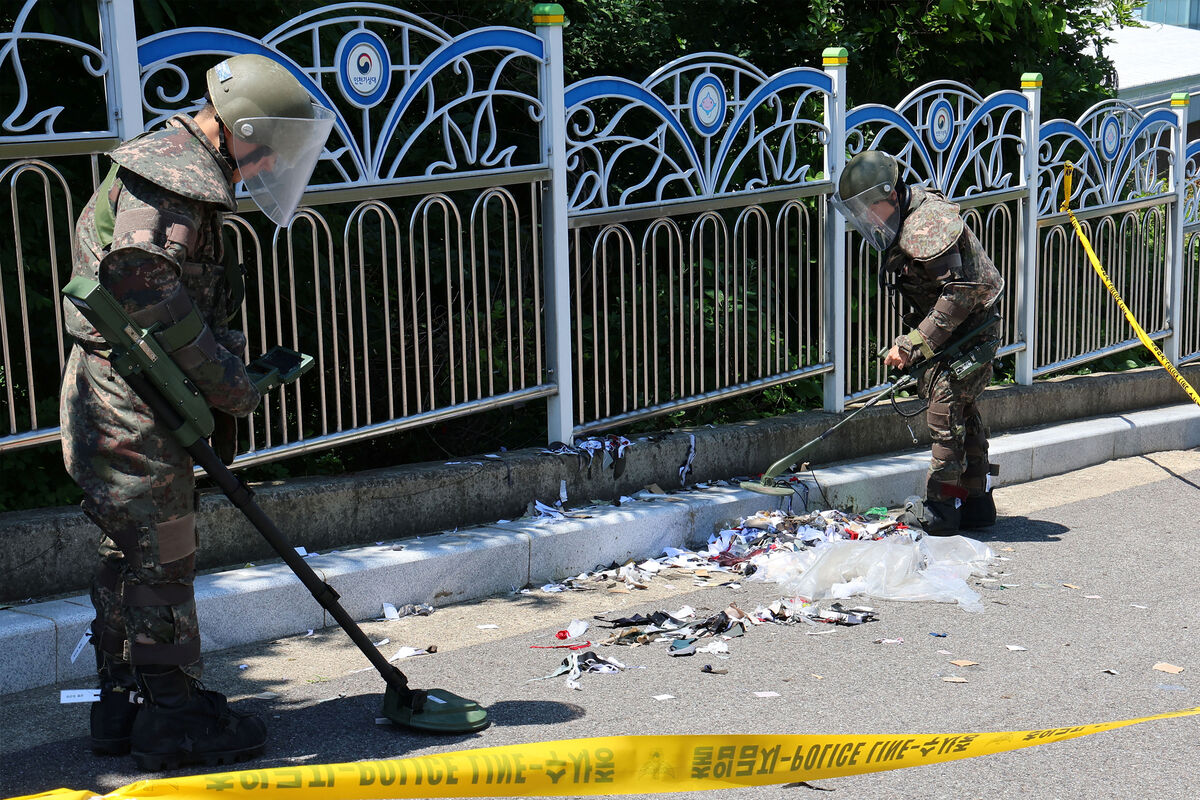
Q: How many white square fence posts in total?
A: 5